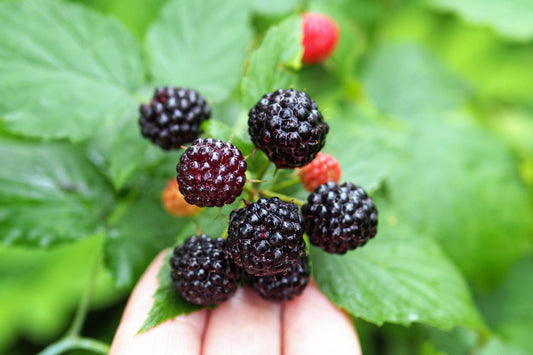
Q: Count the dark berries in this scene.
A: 7